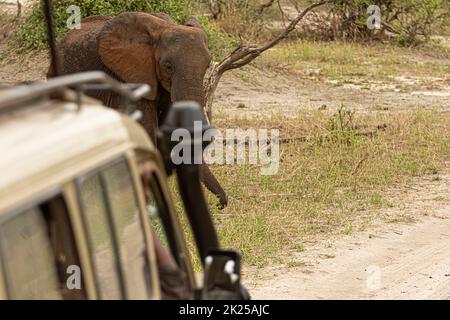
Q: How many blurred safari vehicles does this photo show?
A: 1